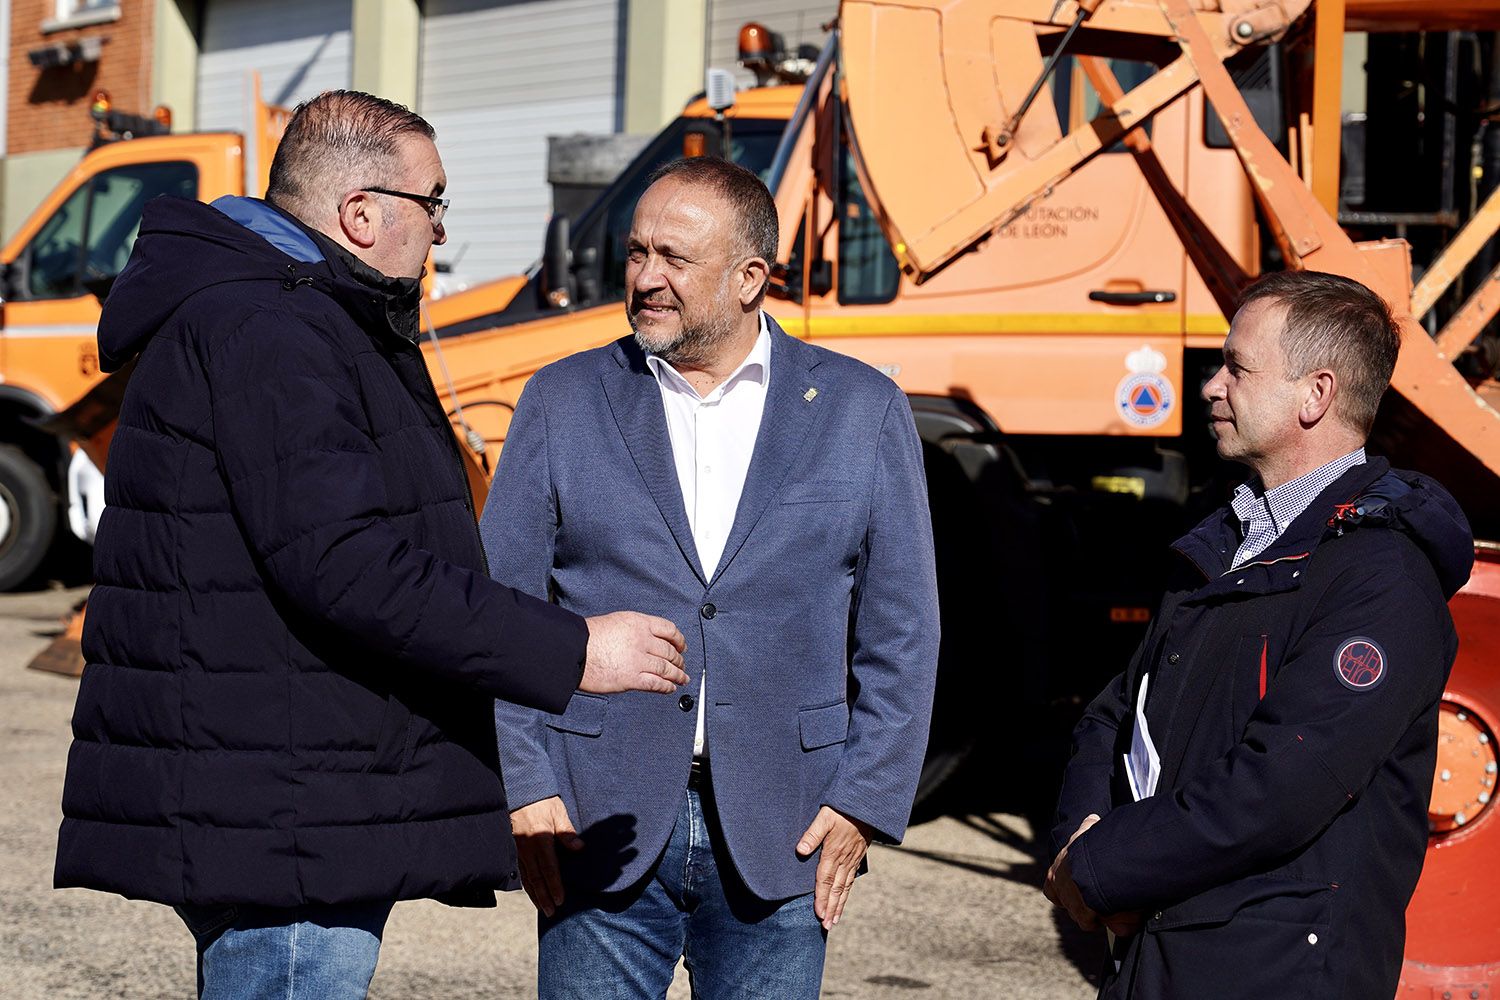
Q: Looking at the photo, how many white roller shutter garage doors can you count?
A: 3